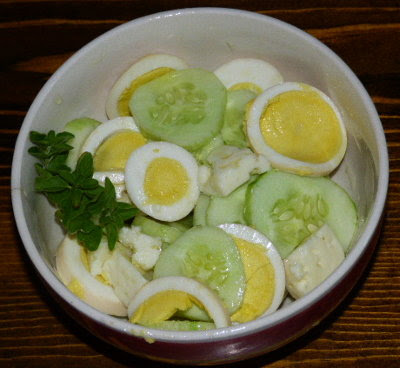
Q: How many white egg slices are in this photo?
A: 8